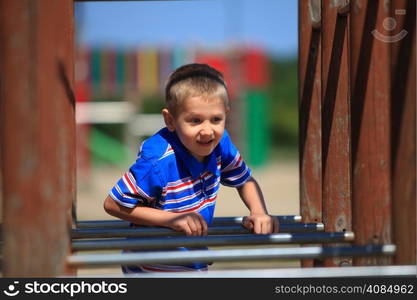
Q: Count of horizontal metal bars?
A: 5